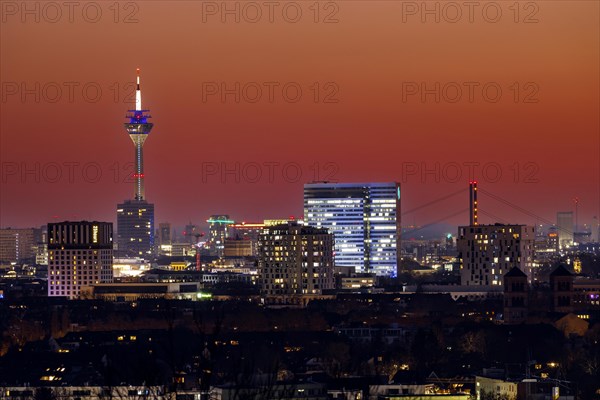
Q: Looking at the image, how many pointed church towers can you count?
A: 2